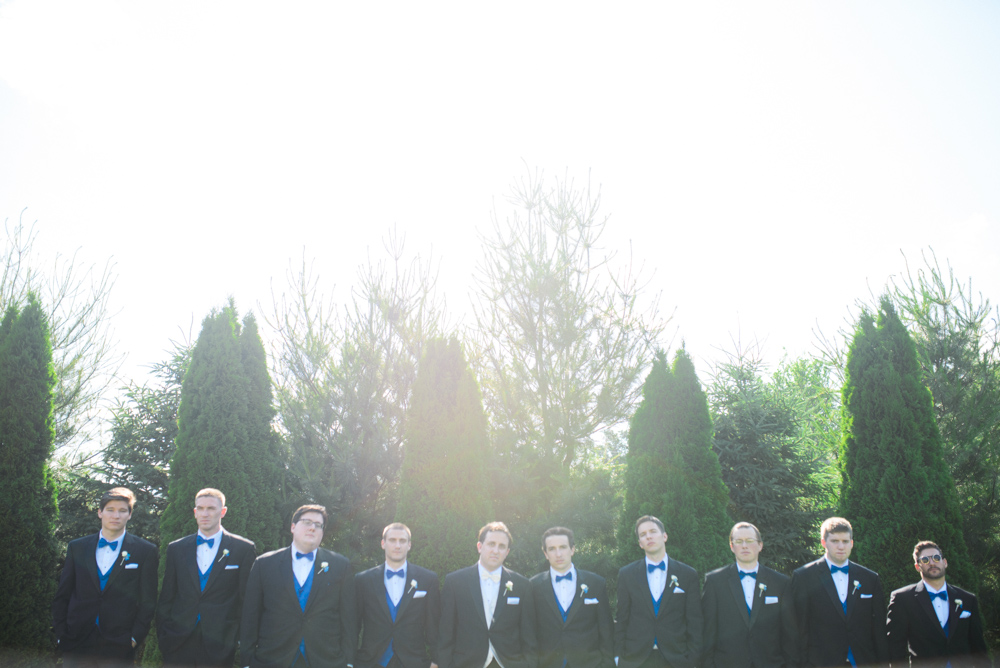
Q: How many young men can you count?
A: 10